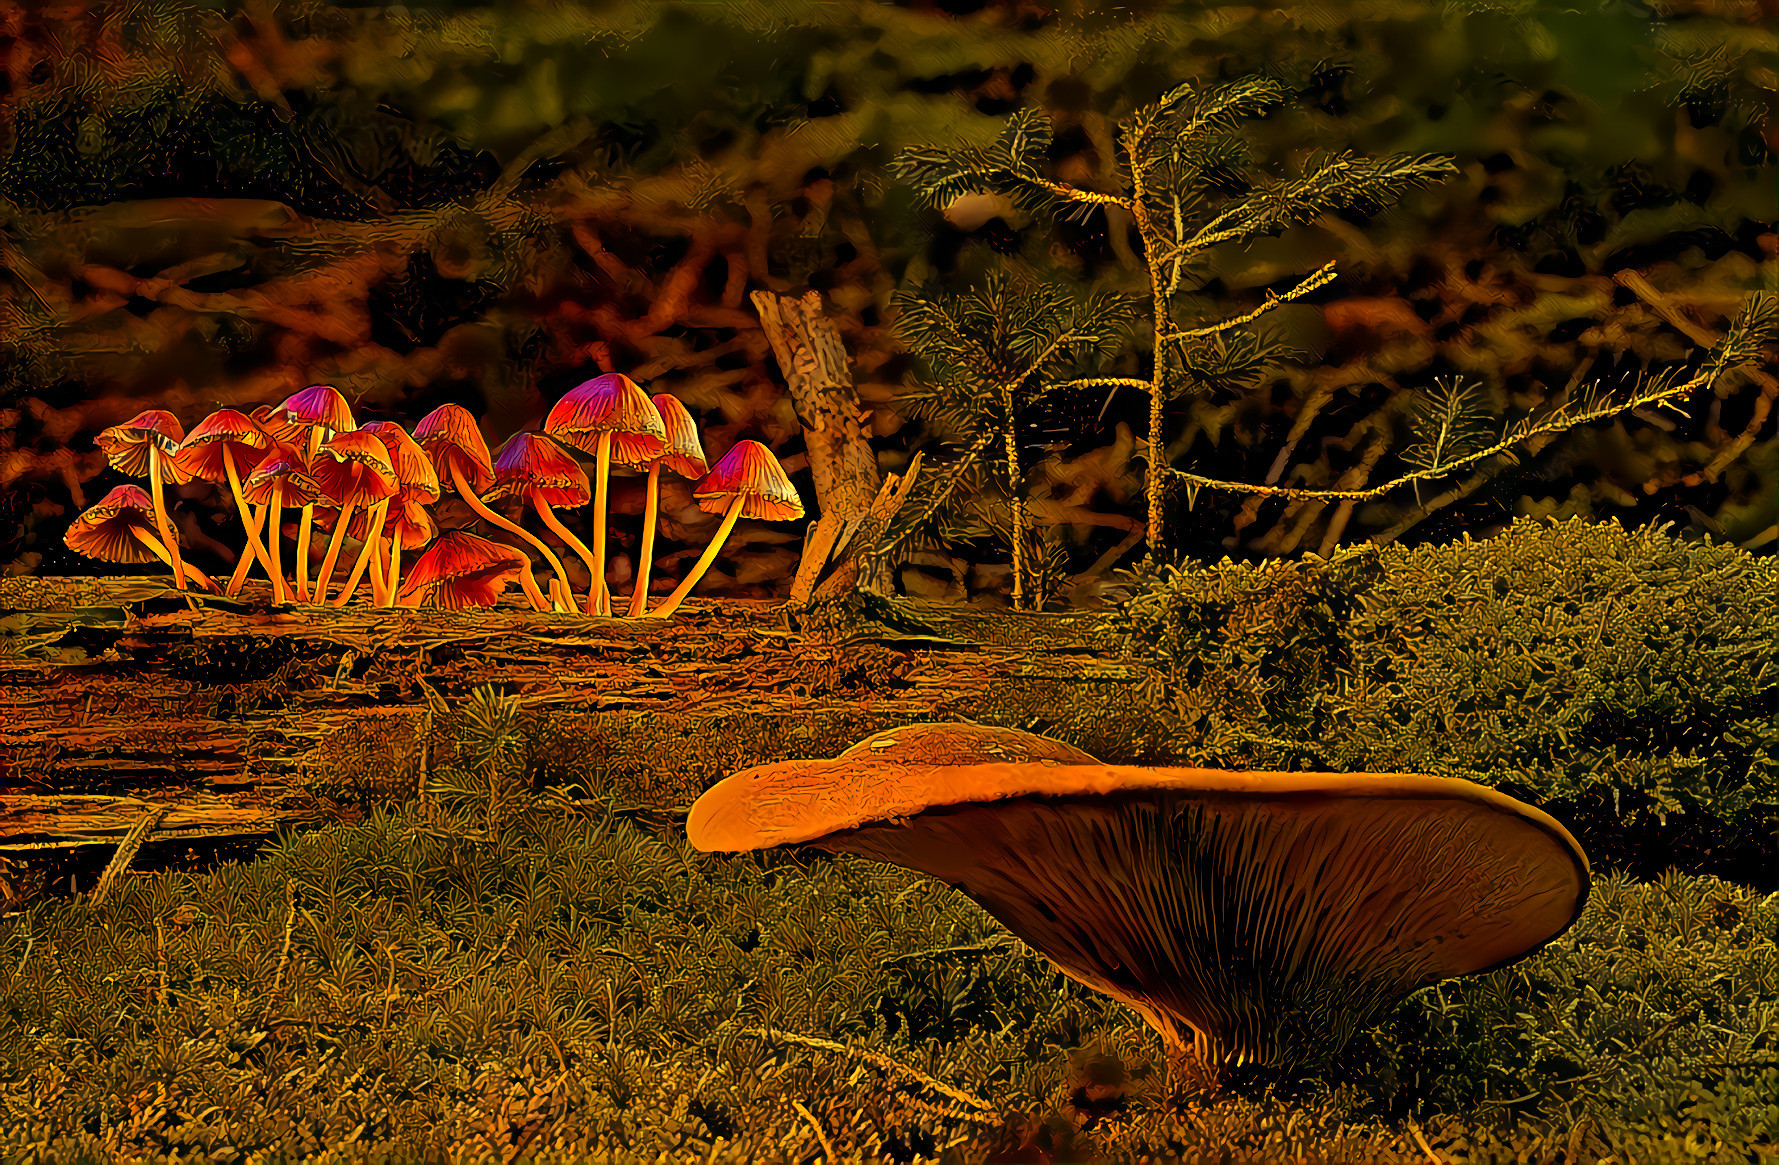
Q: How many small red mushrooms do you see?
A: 14